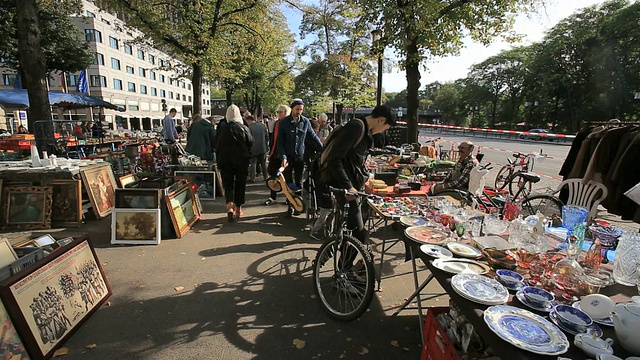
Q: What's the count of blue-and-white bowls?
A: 3